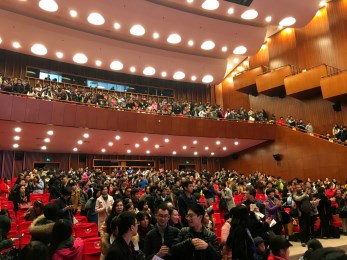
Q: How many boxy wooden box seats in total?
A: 4